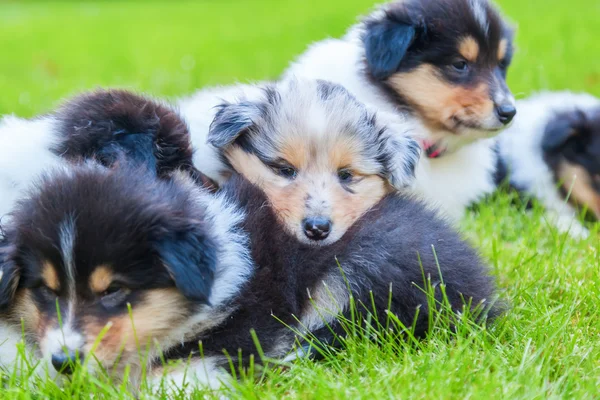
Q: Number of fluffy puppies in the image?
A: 5